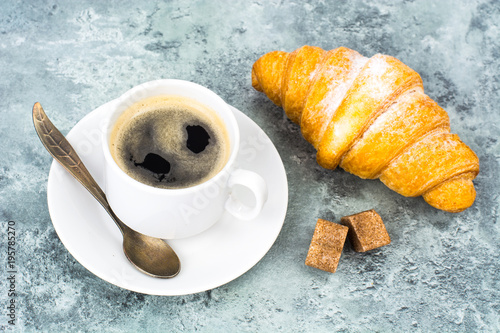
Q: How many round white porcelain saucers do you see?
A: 1